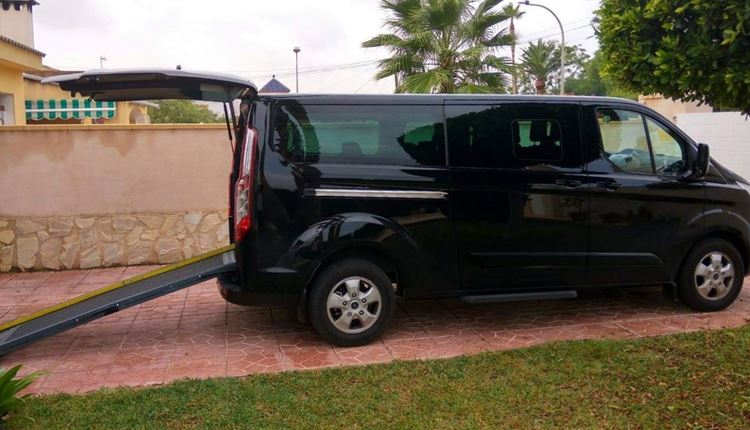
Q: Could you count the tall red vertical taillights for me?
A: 1